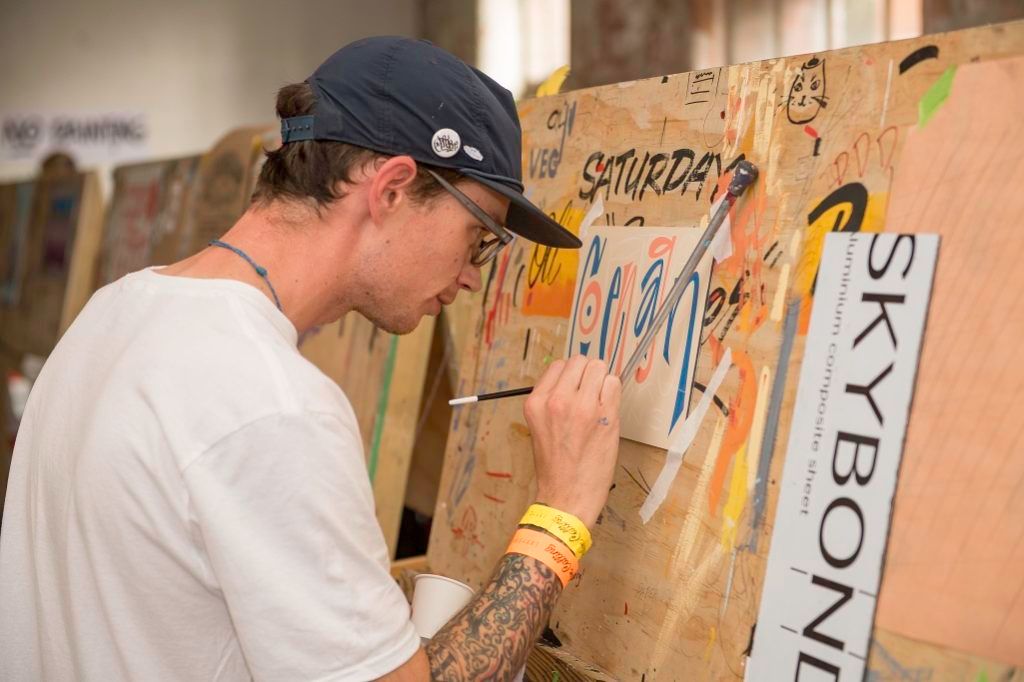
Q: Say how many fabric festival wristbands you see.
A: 2